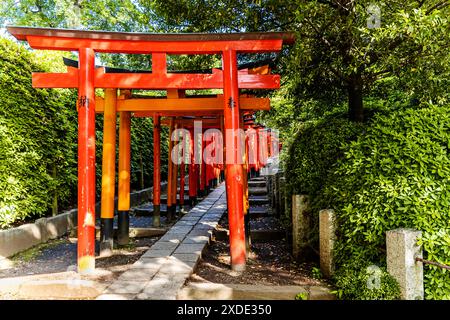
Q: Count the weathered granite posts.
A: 3